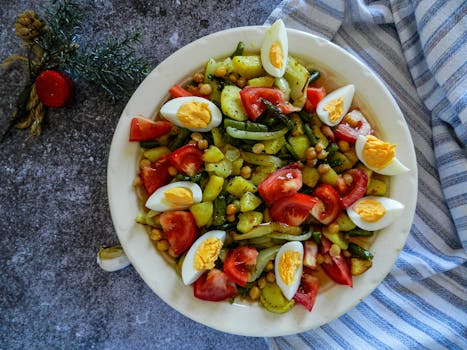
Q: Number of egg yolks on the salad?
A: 8